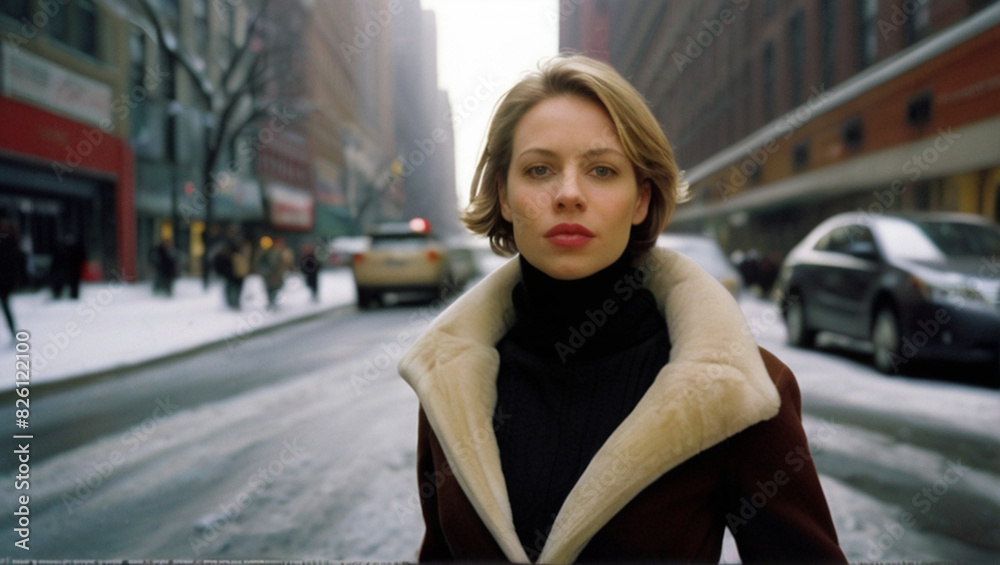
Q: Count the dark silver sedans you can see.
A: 1